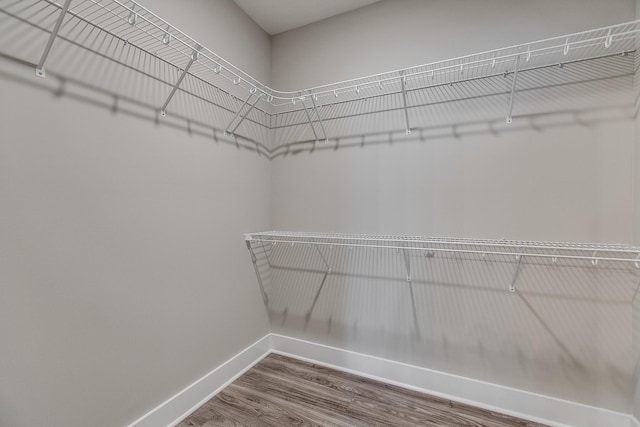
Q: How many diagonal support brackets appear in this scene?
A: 11